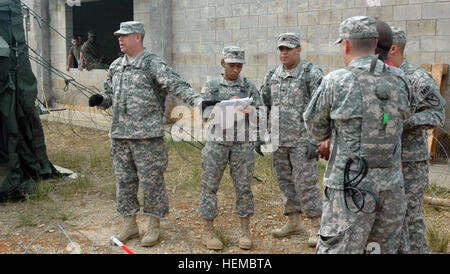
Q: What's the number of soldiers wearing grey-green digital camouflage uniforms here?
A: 5